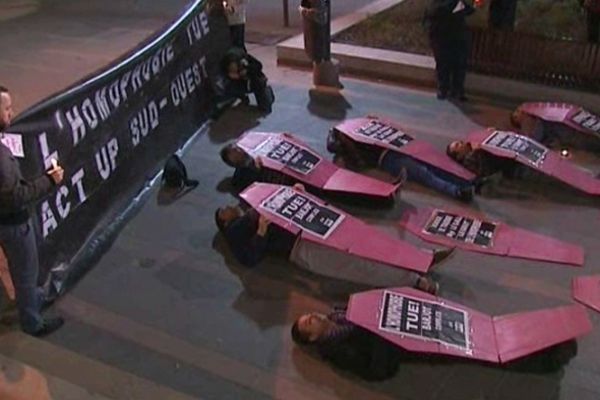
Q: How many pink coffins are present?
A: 8